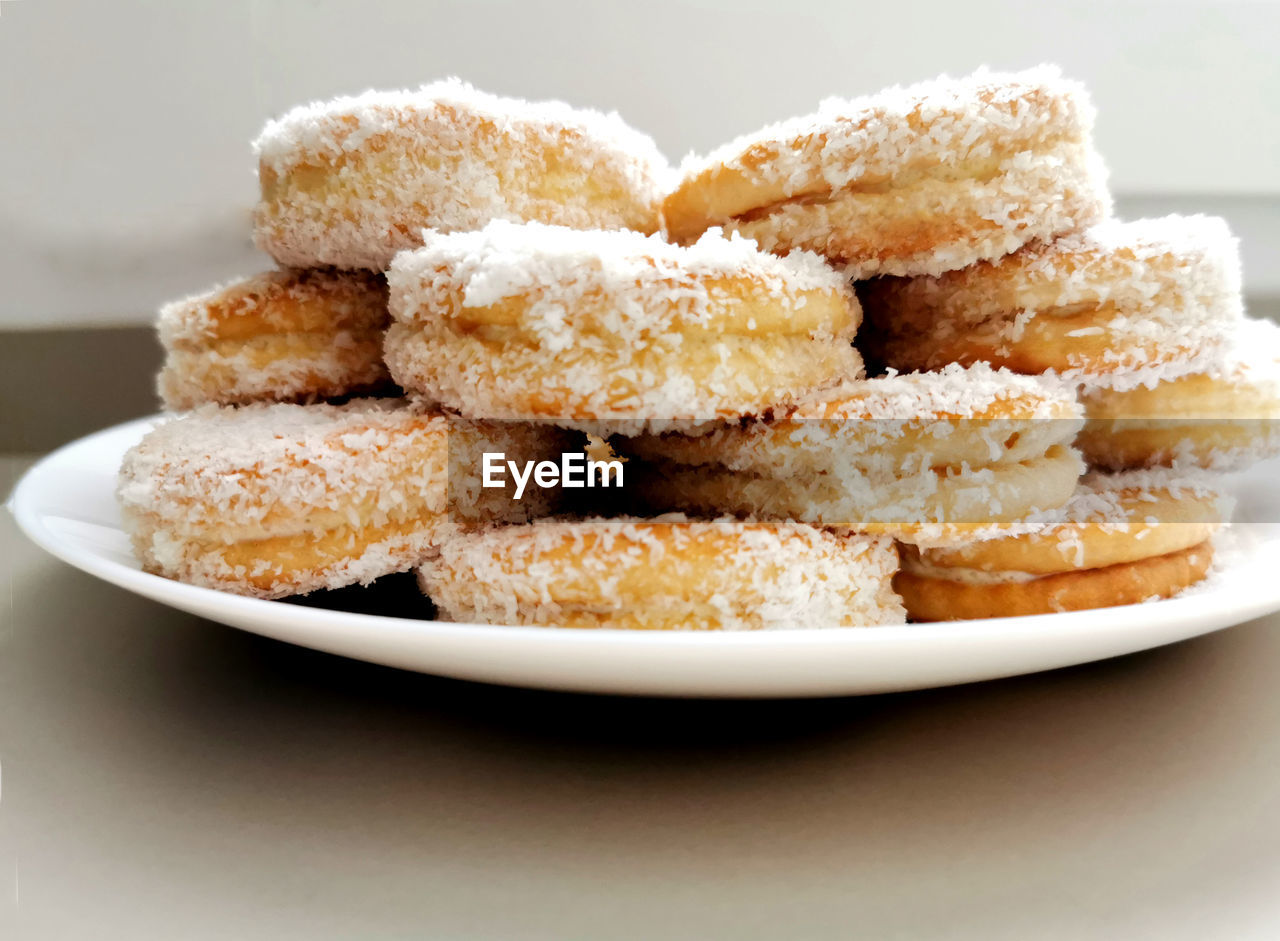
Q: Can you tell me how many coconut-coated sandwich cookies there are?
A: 10